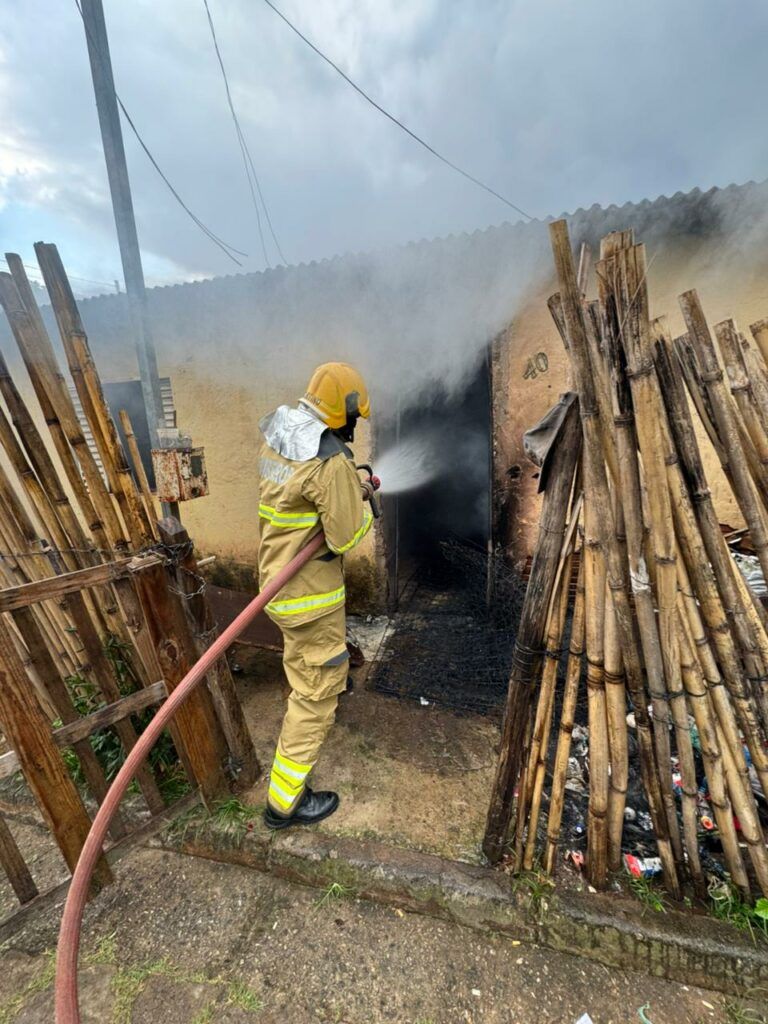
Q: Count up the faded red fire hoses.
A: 1